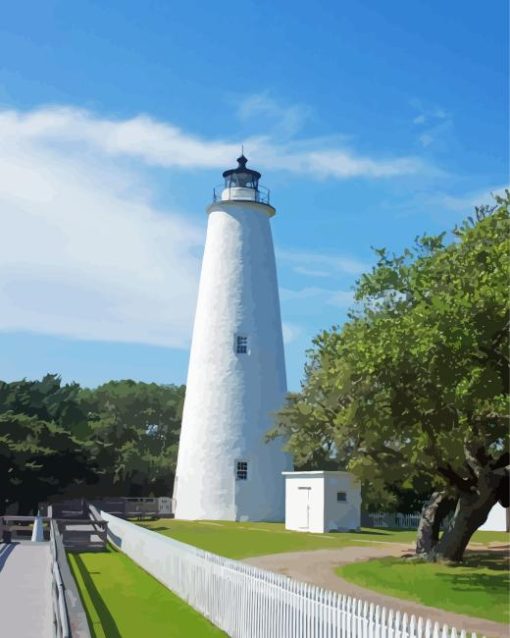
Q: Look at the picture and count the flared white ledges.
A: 1